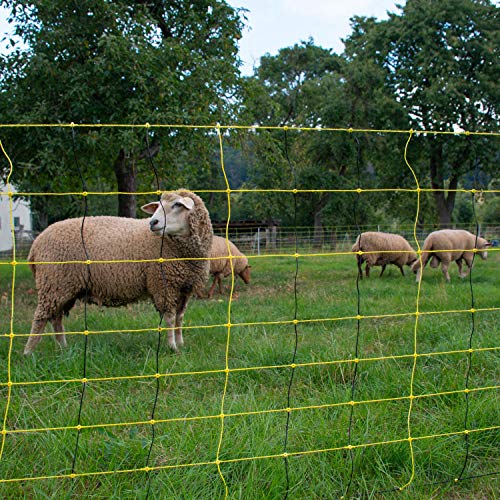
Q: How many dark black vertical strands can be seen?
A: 5